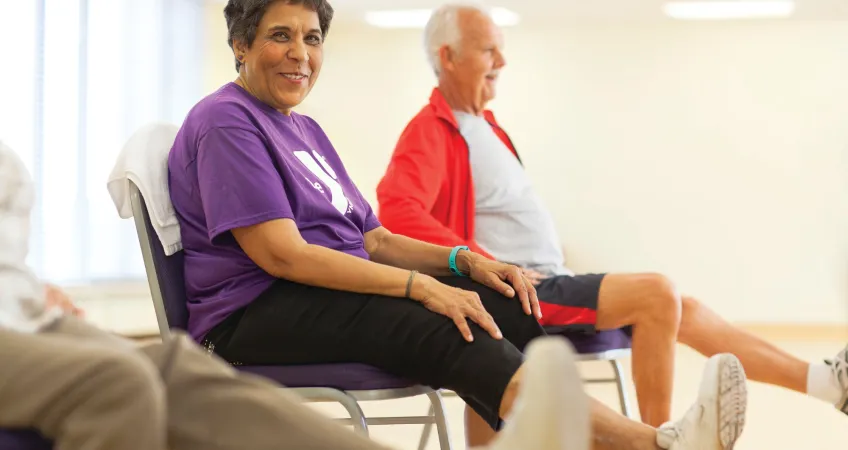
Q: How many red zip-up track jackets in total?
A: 1